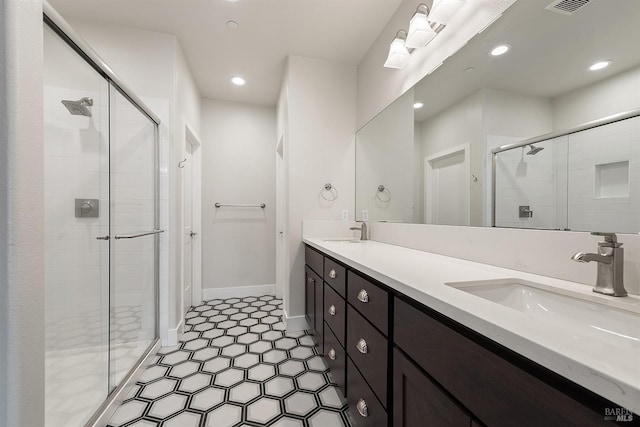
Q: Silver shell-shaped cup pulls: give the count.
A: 6